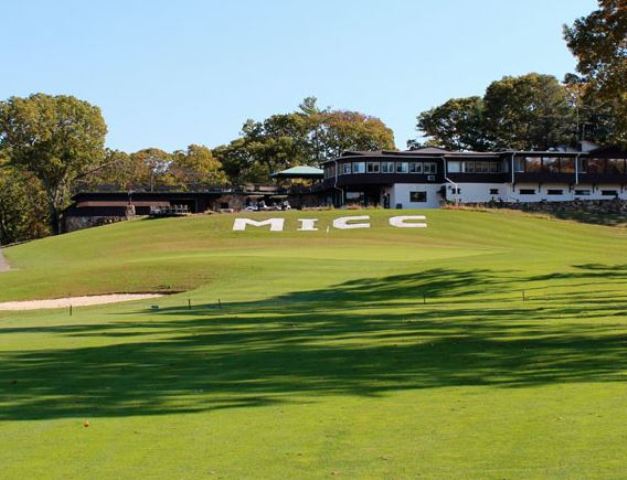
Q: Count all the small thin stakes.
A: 5